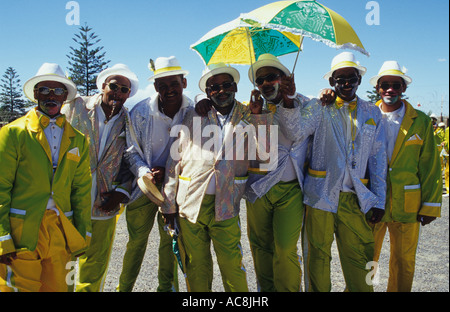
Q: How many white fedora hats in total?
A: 7